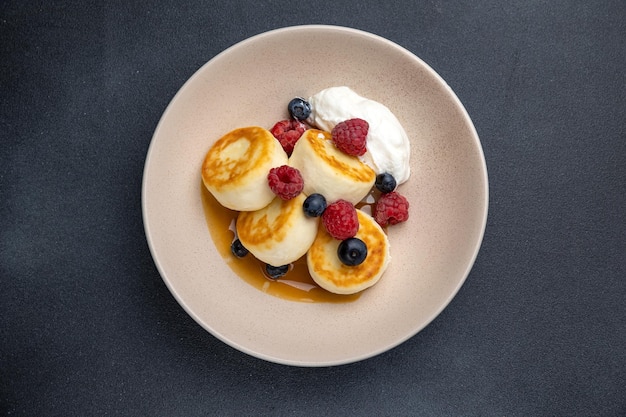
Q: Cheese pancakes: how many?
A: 4